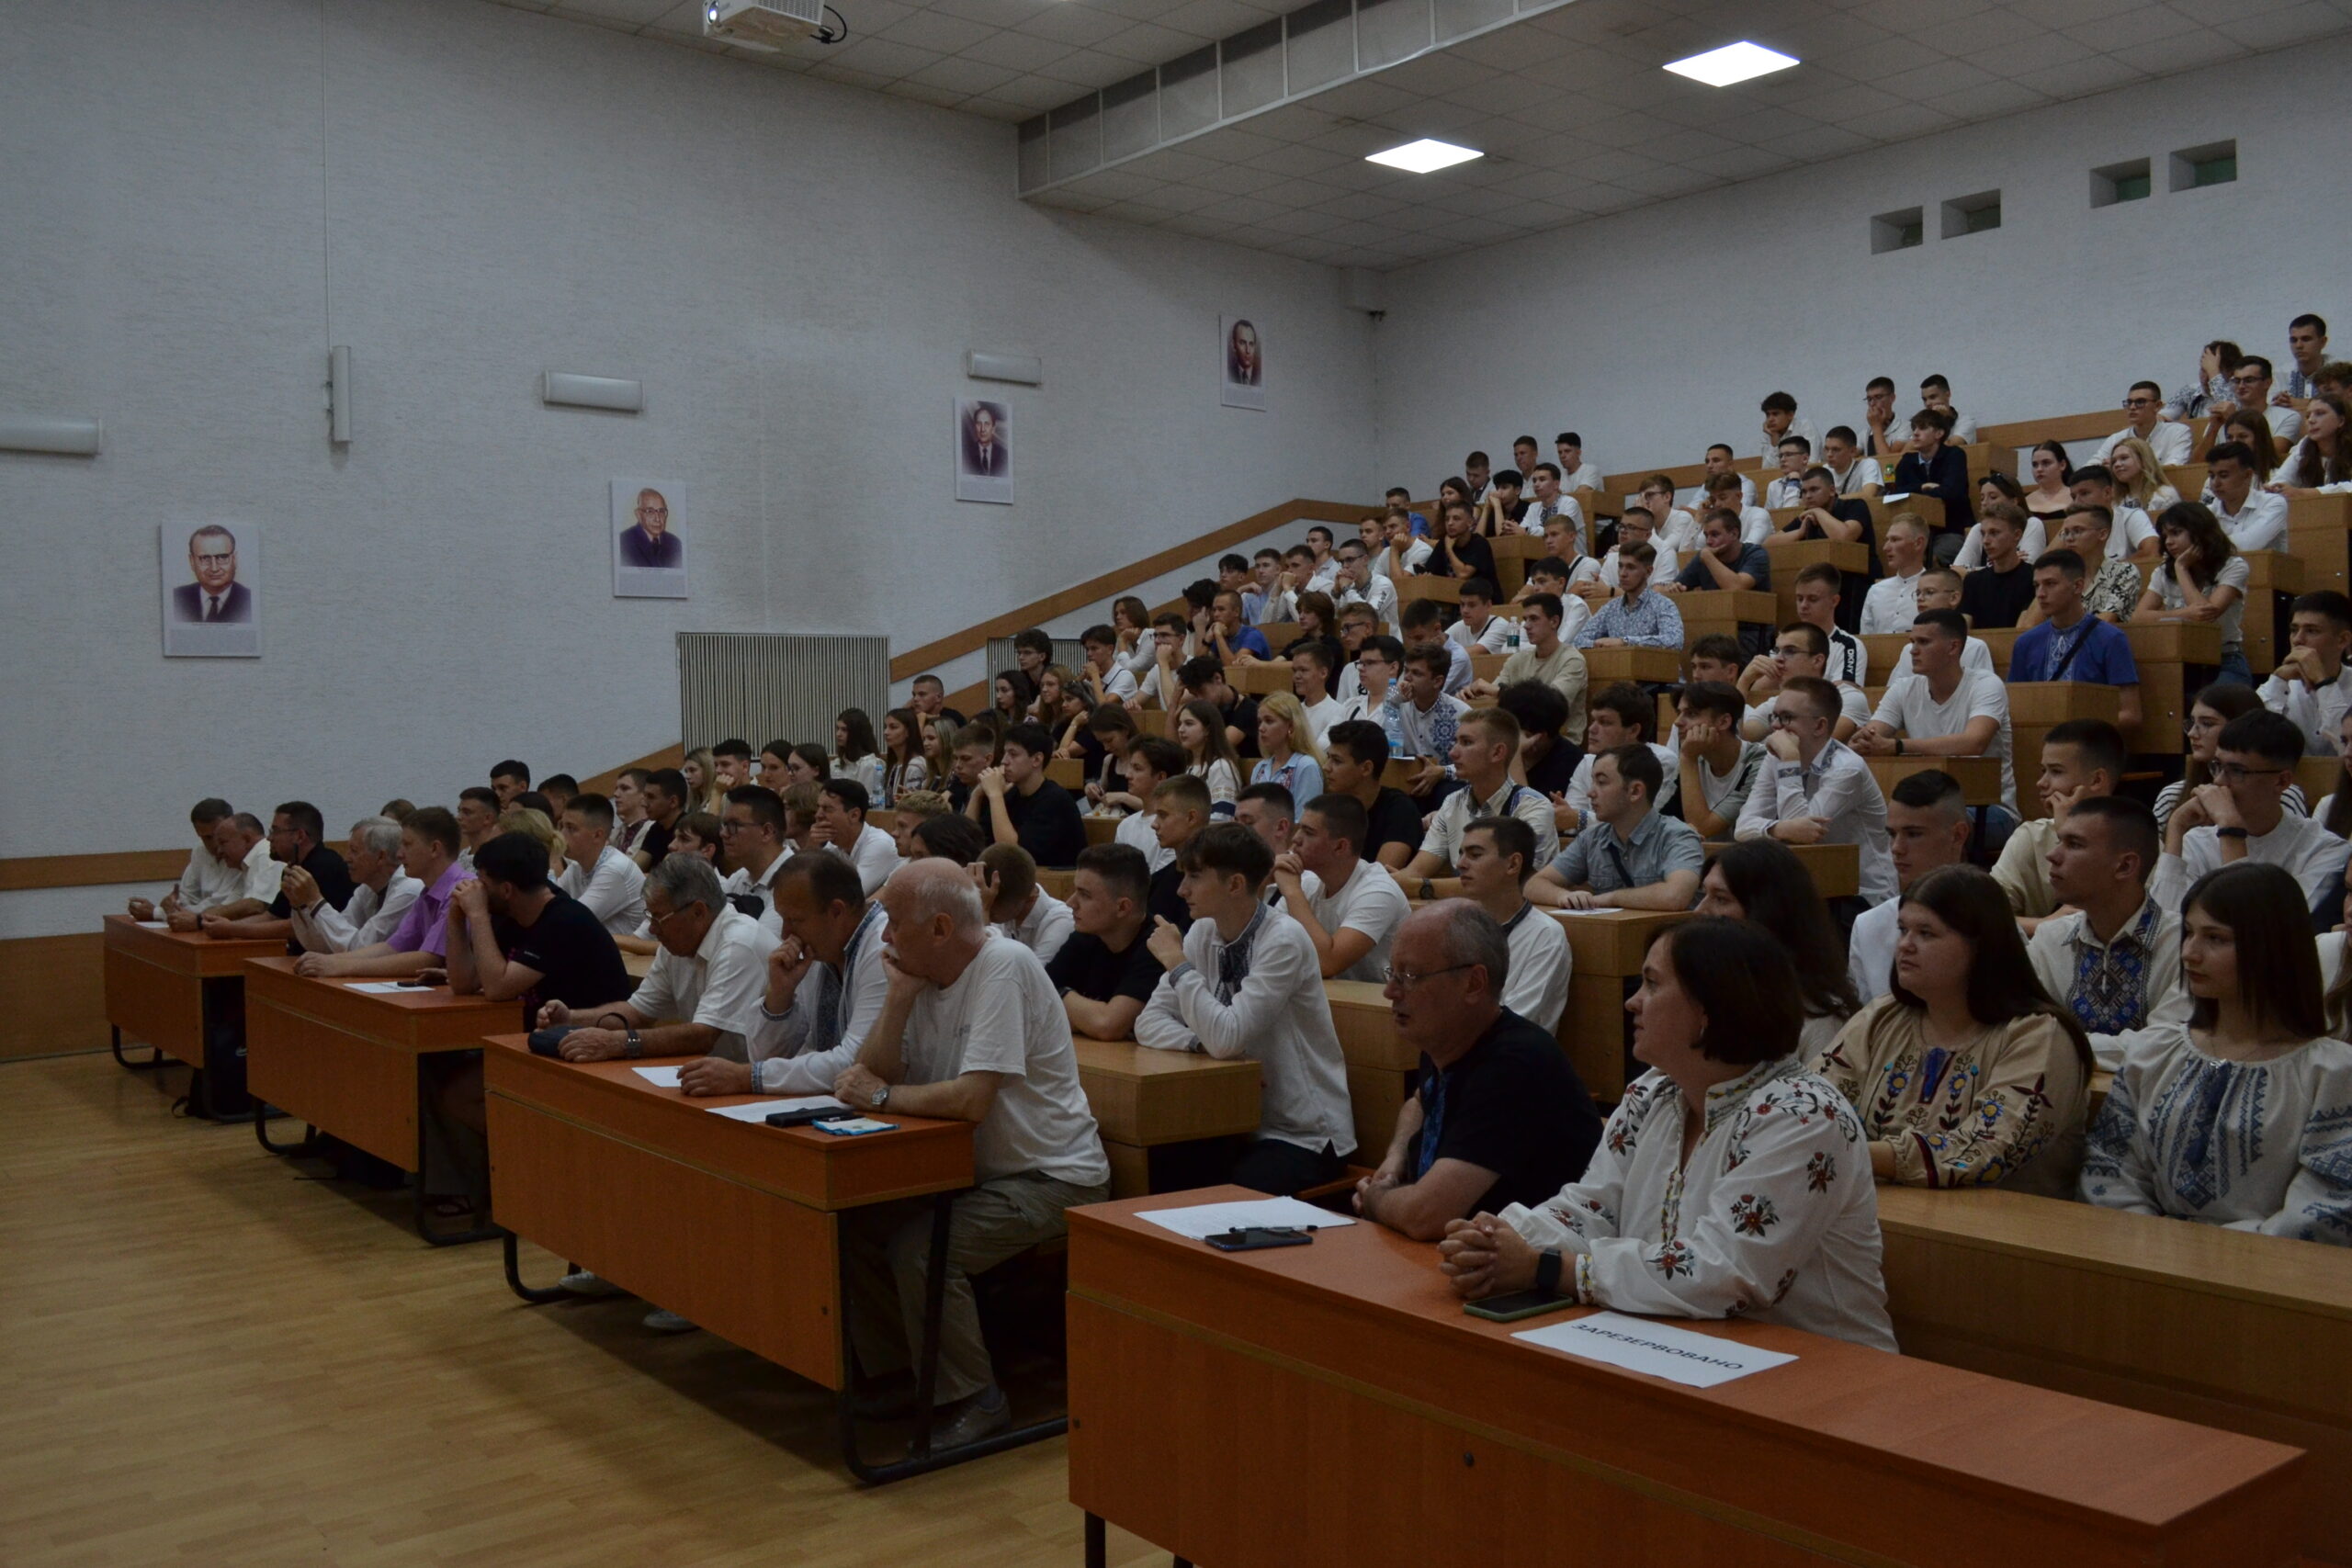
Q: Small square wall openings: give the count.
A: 4